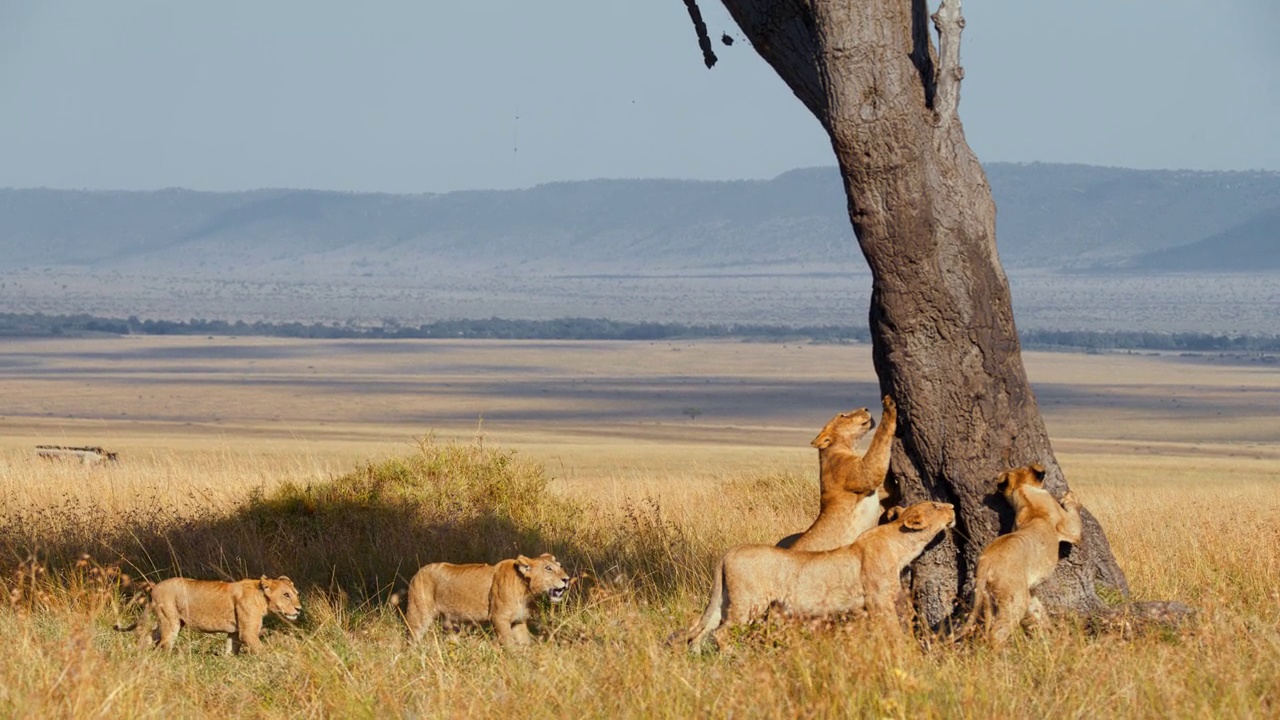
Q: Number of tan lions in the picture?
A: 5